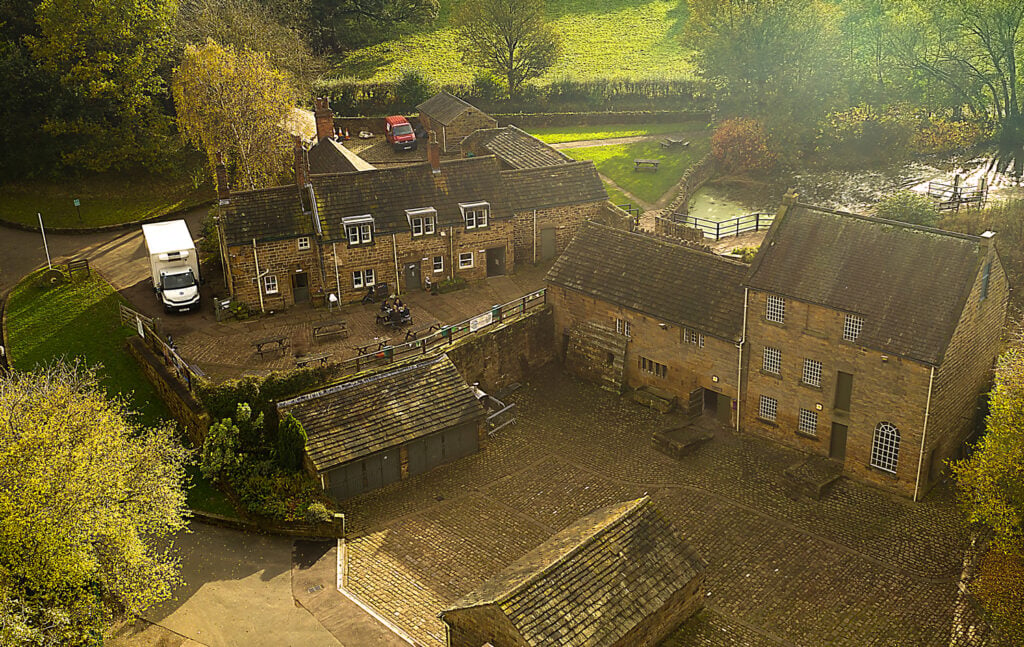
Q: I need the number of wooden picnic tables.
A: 8